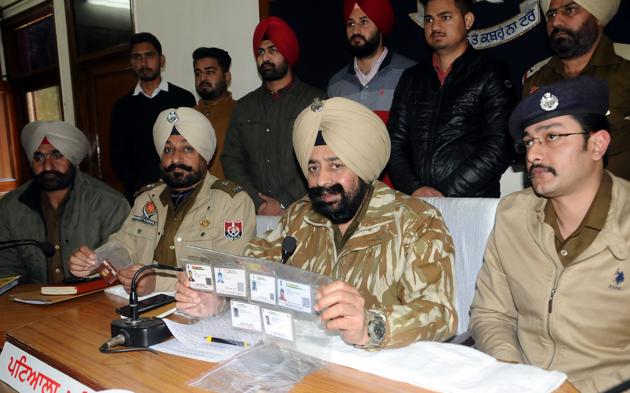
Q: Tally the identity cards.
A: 6